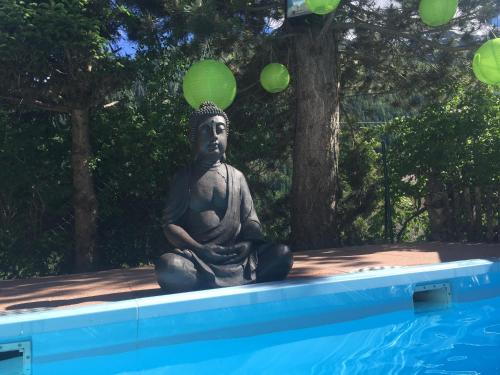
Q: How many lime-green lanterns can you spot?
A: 5